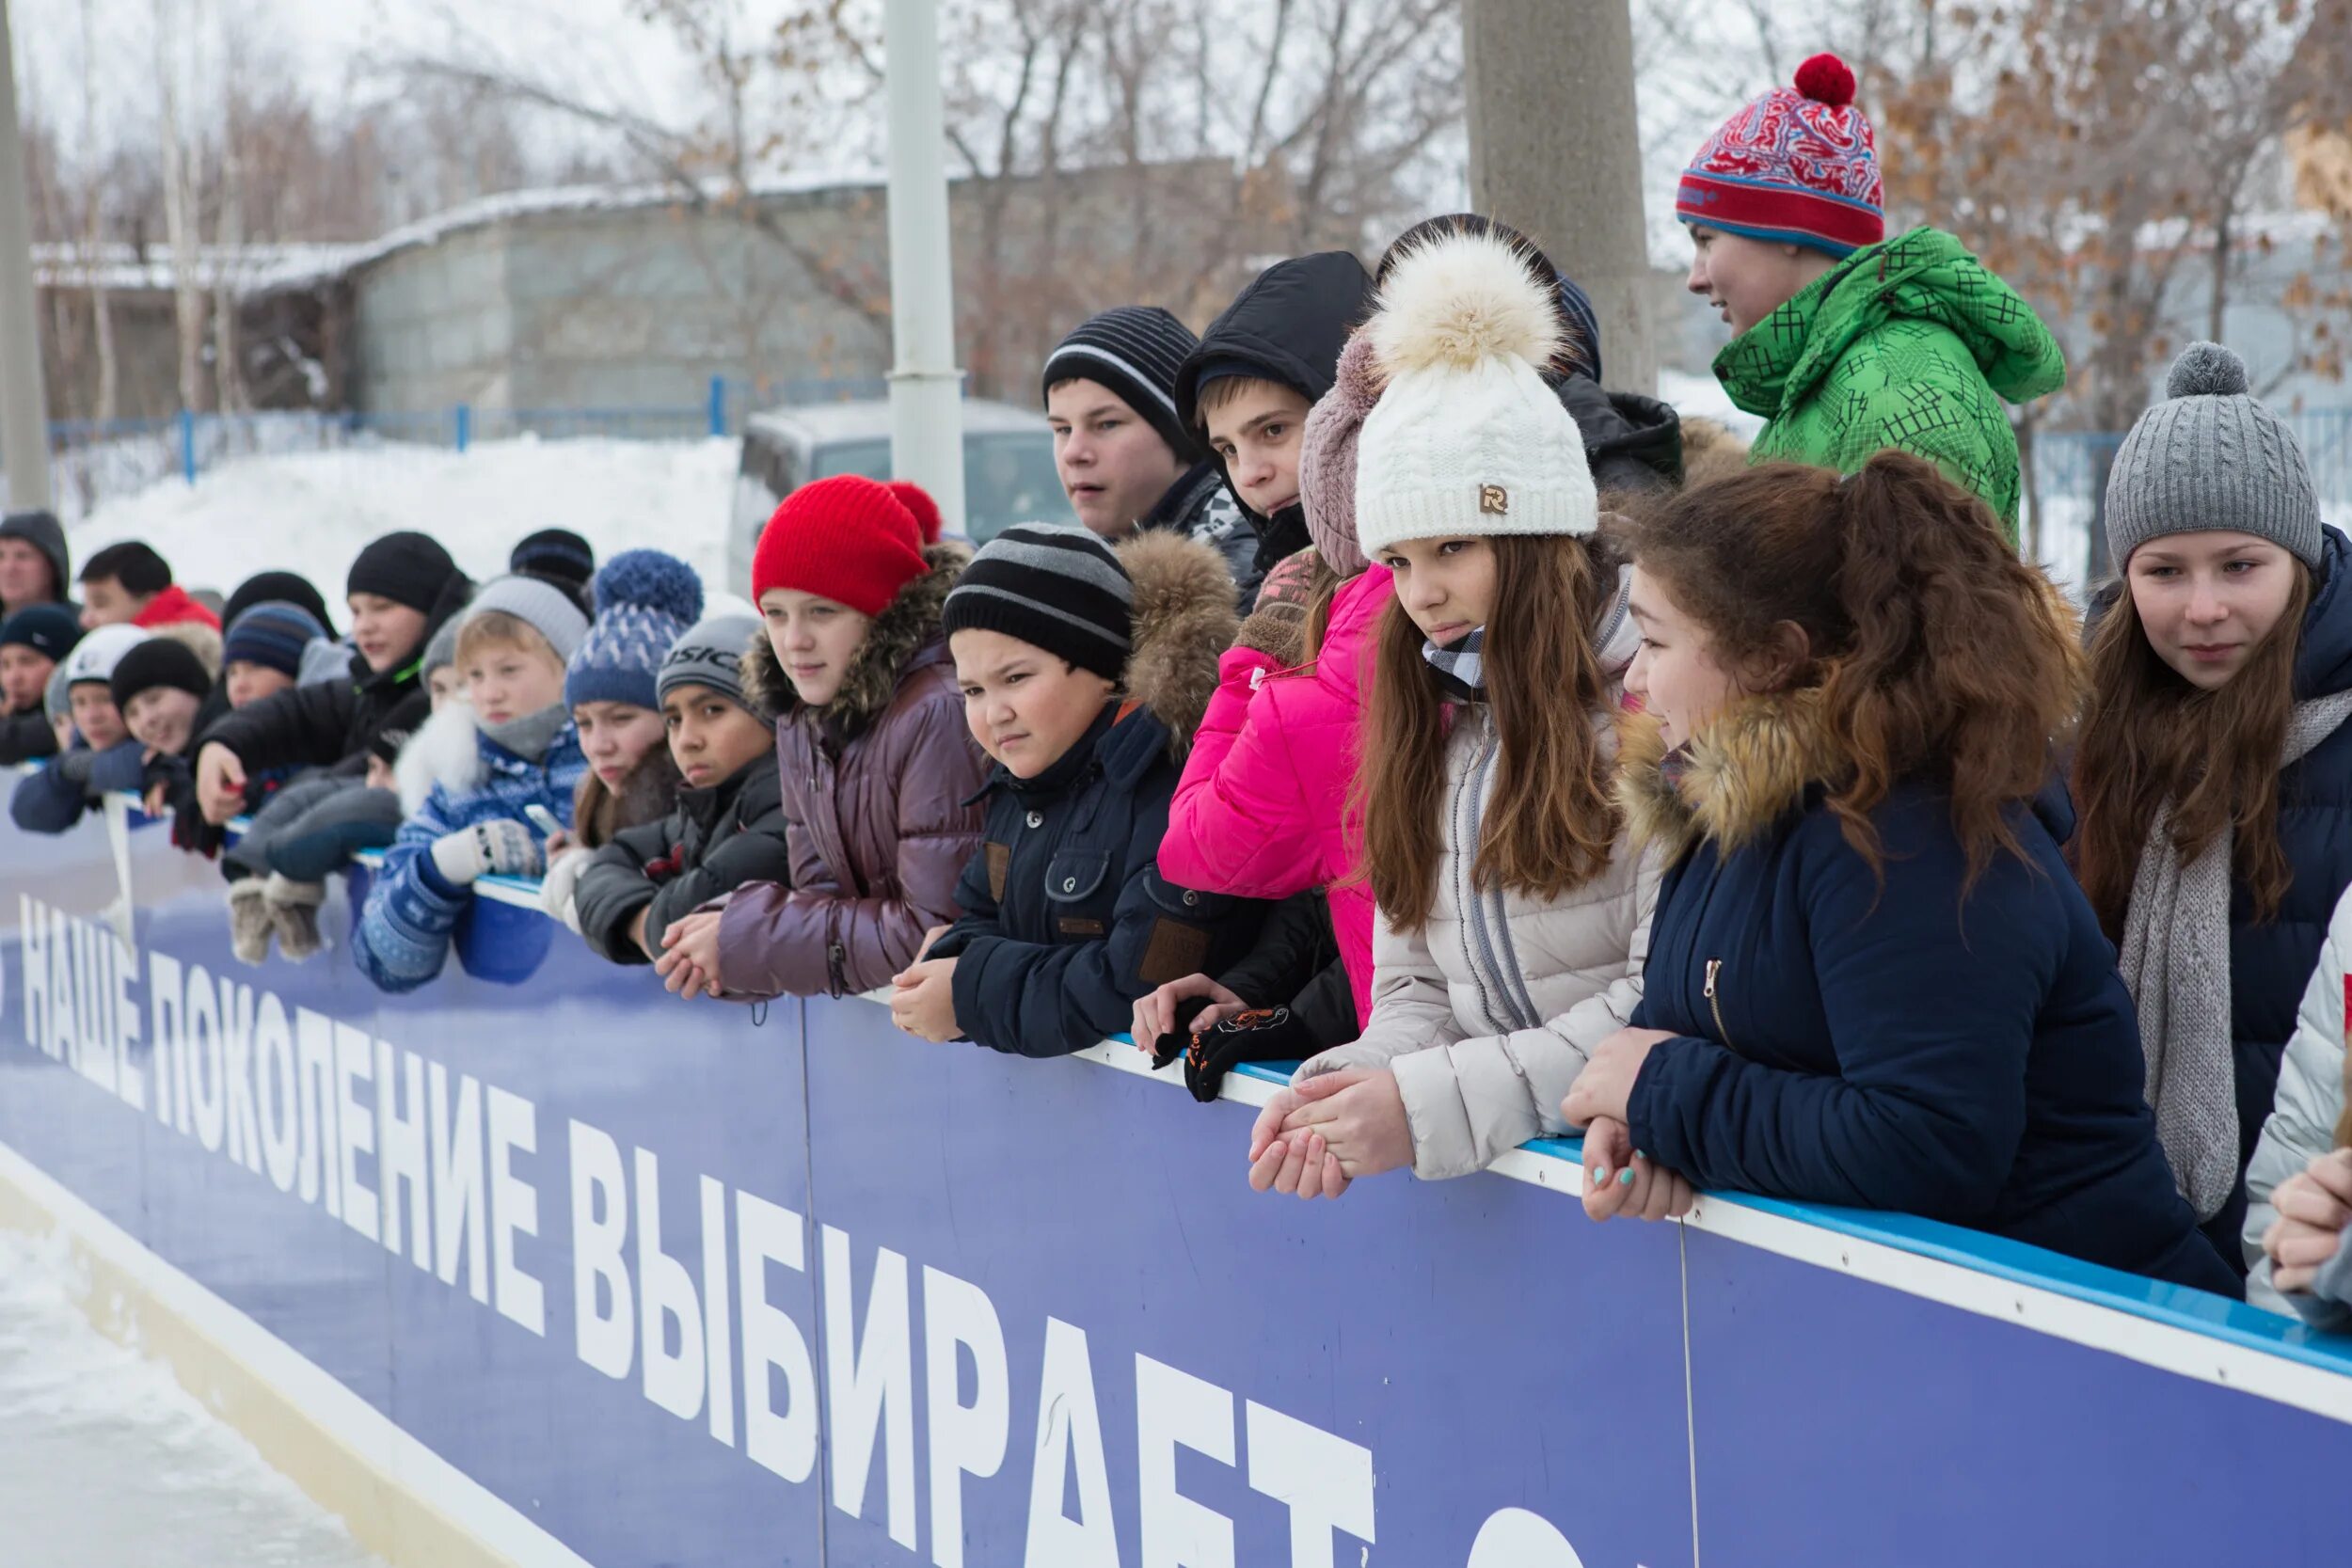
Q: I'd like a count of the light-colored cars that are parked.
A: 1